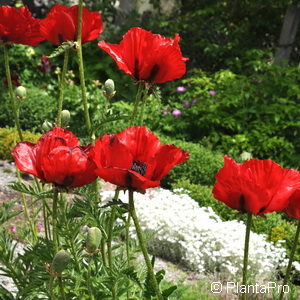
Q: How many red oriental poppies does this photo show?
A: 7